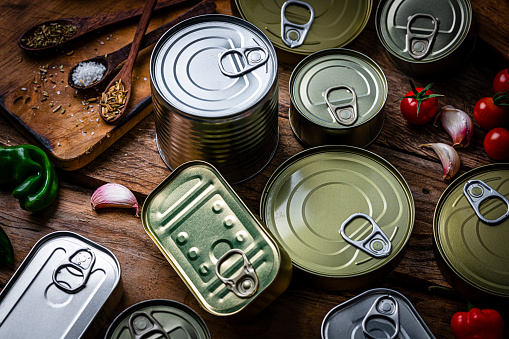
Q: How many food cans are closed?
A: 10